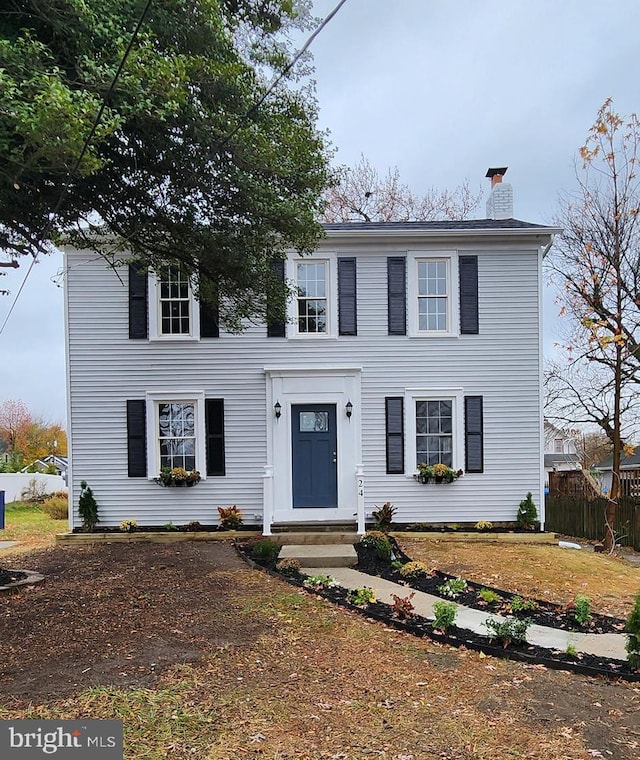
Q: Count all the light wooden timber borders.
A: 2